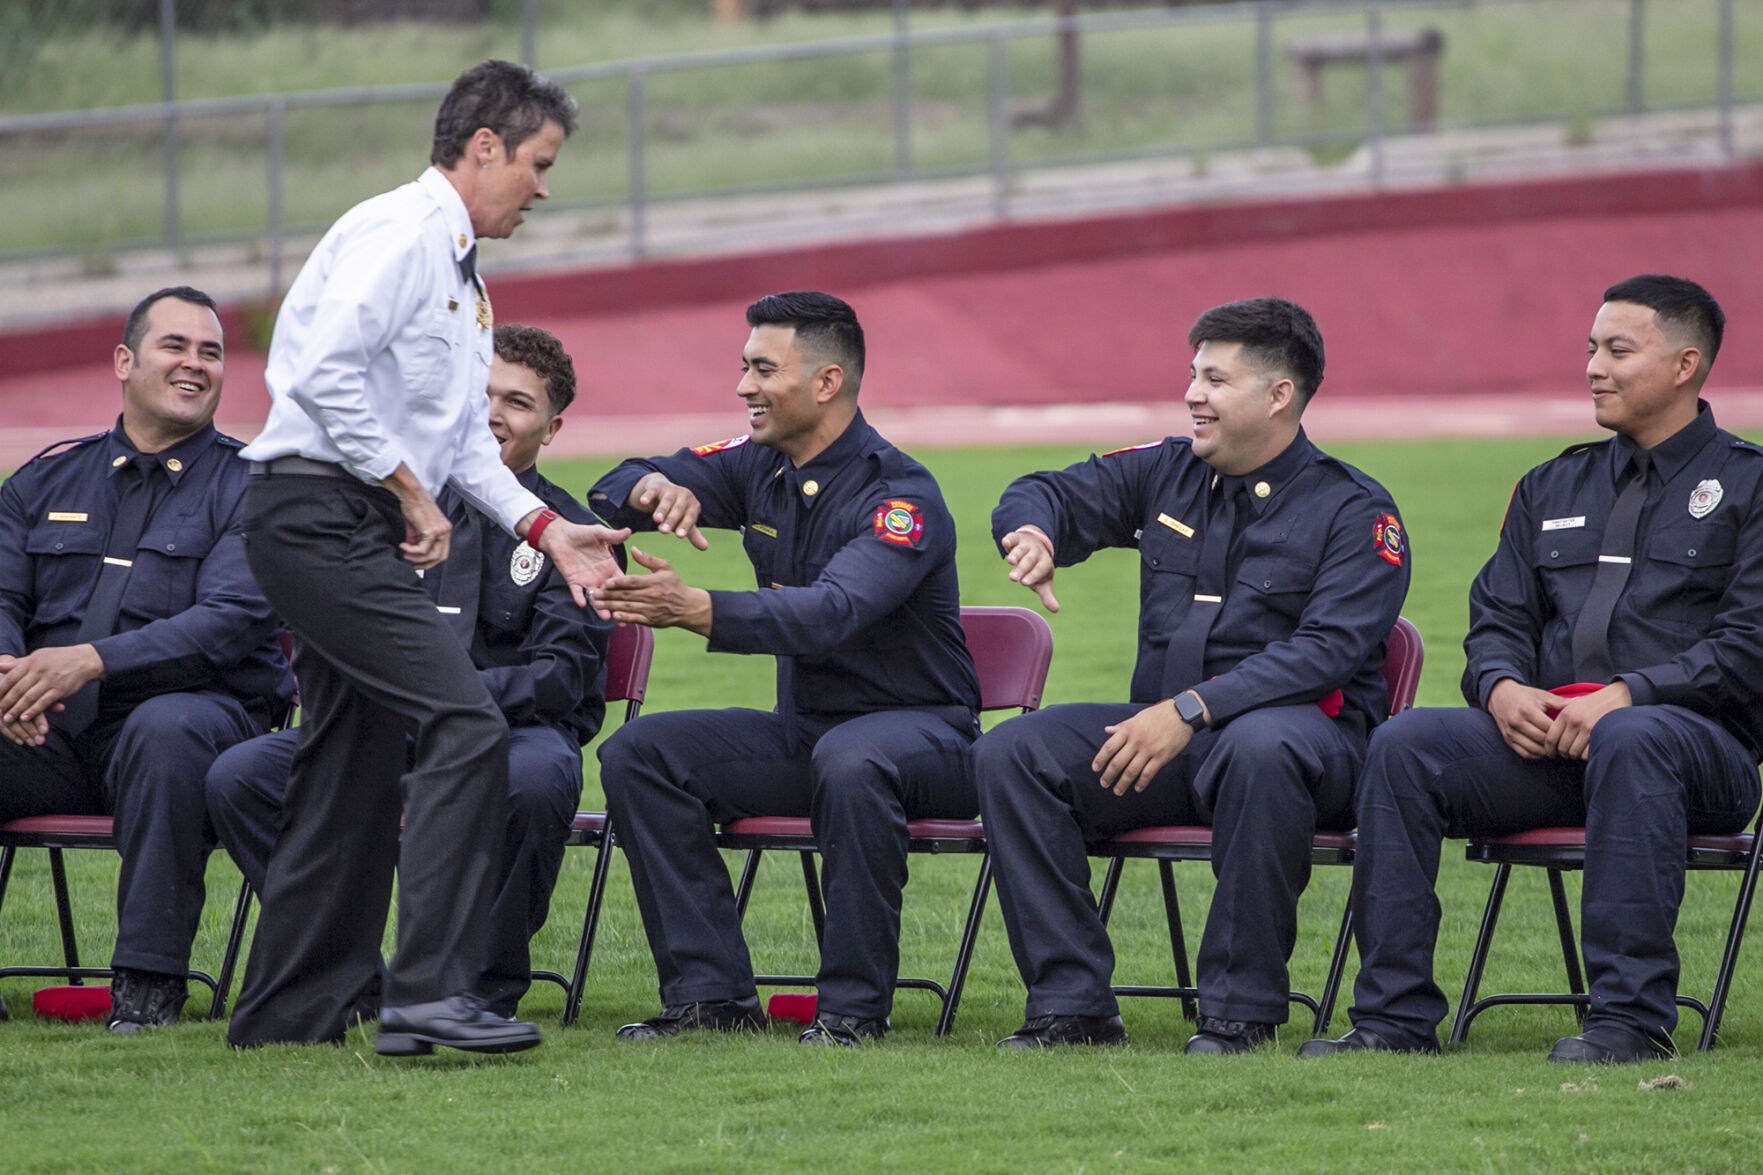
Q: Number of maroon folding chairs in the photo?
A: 5